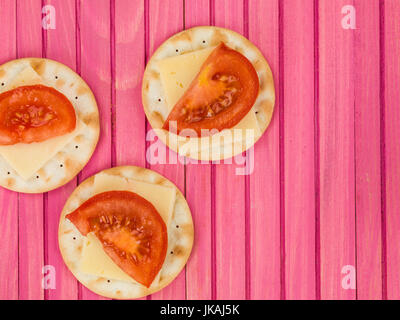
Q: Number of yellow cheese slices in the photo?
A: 3